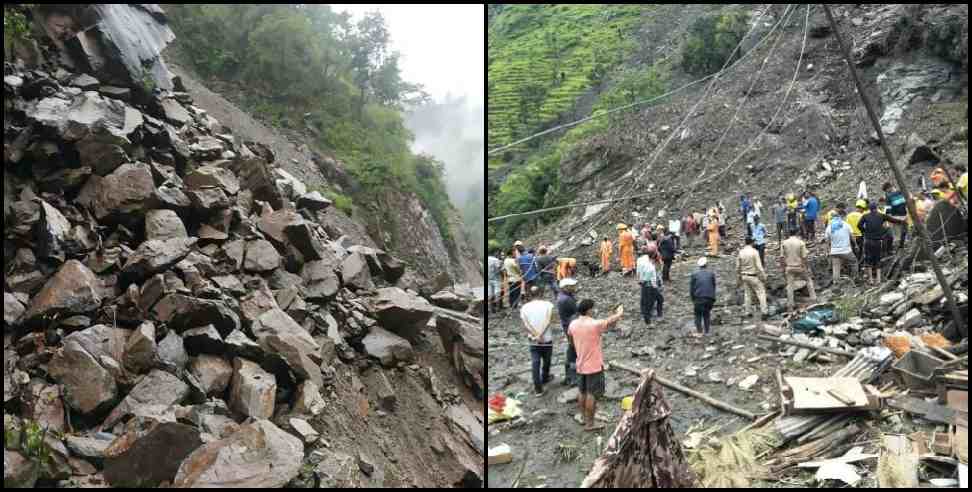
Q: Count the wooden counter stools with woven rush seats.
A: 0